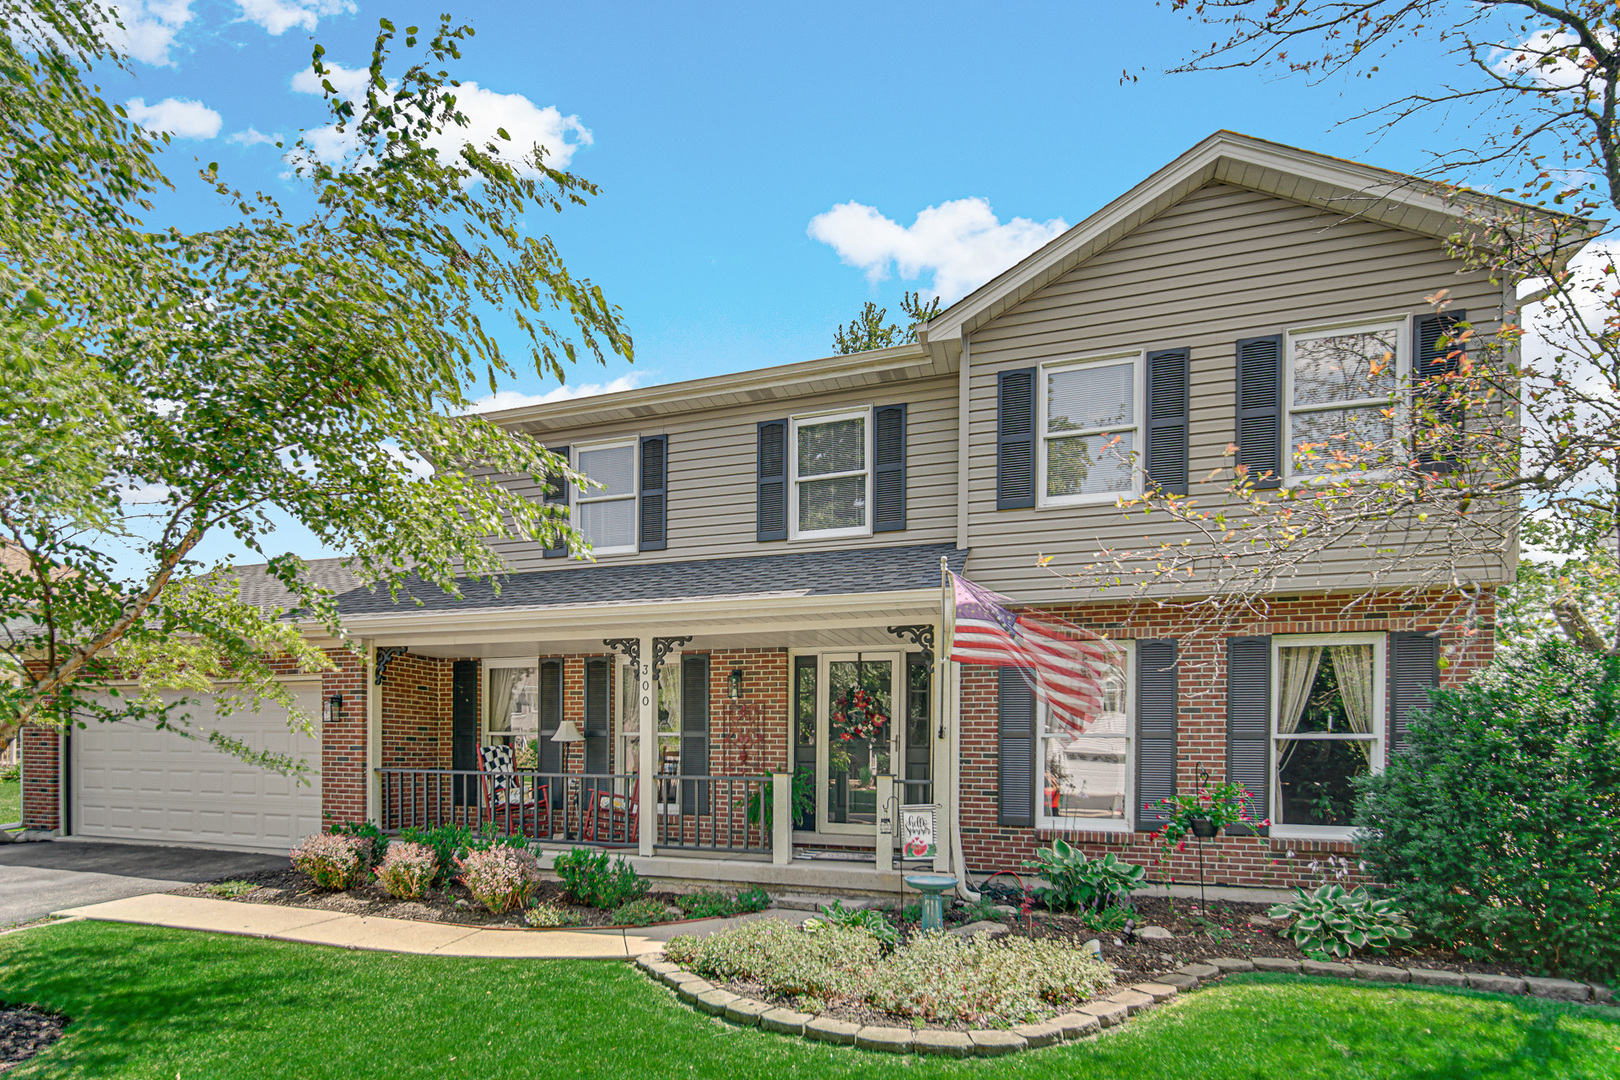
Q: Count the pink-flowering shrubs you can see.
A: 3